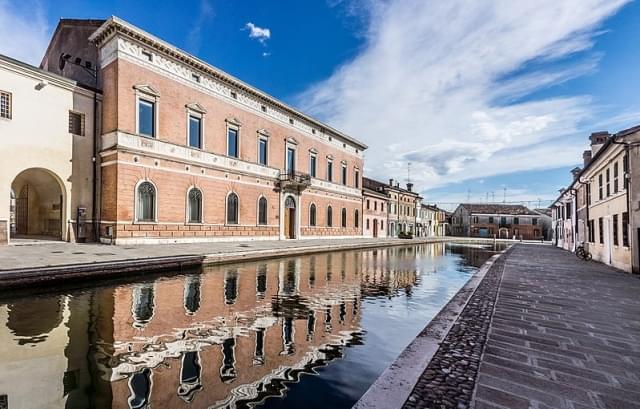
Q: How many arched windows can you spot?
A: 8